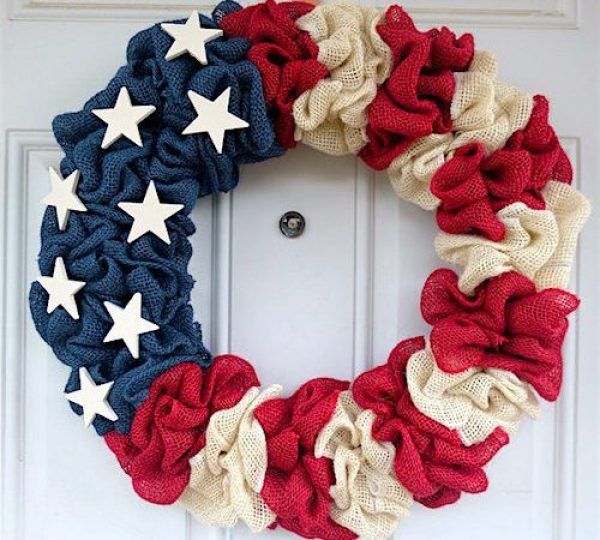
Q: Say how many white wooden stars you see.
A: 8